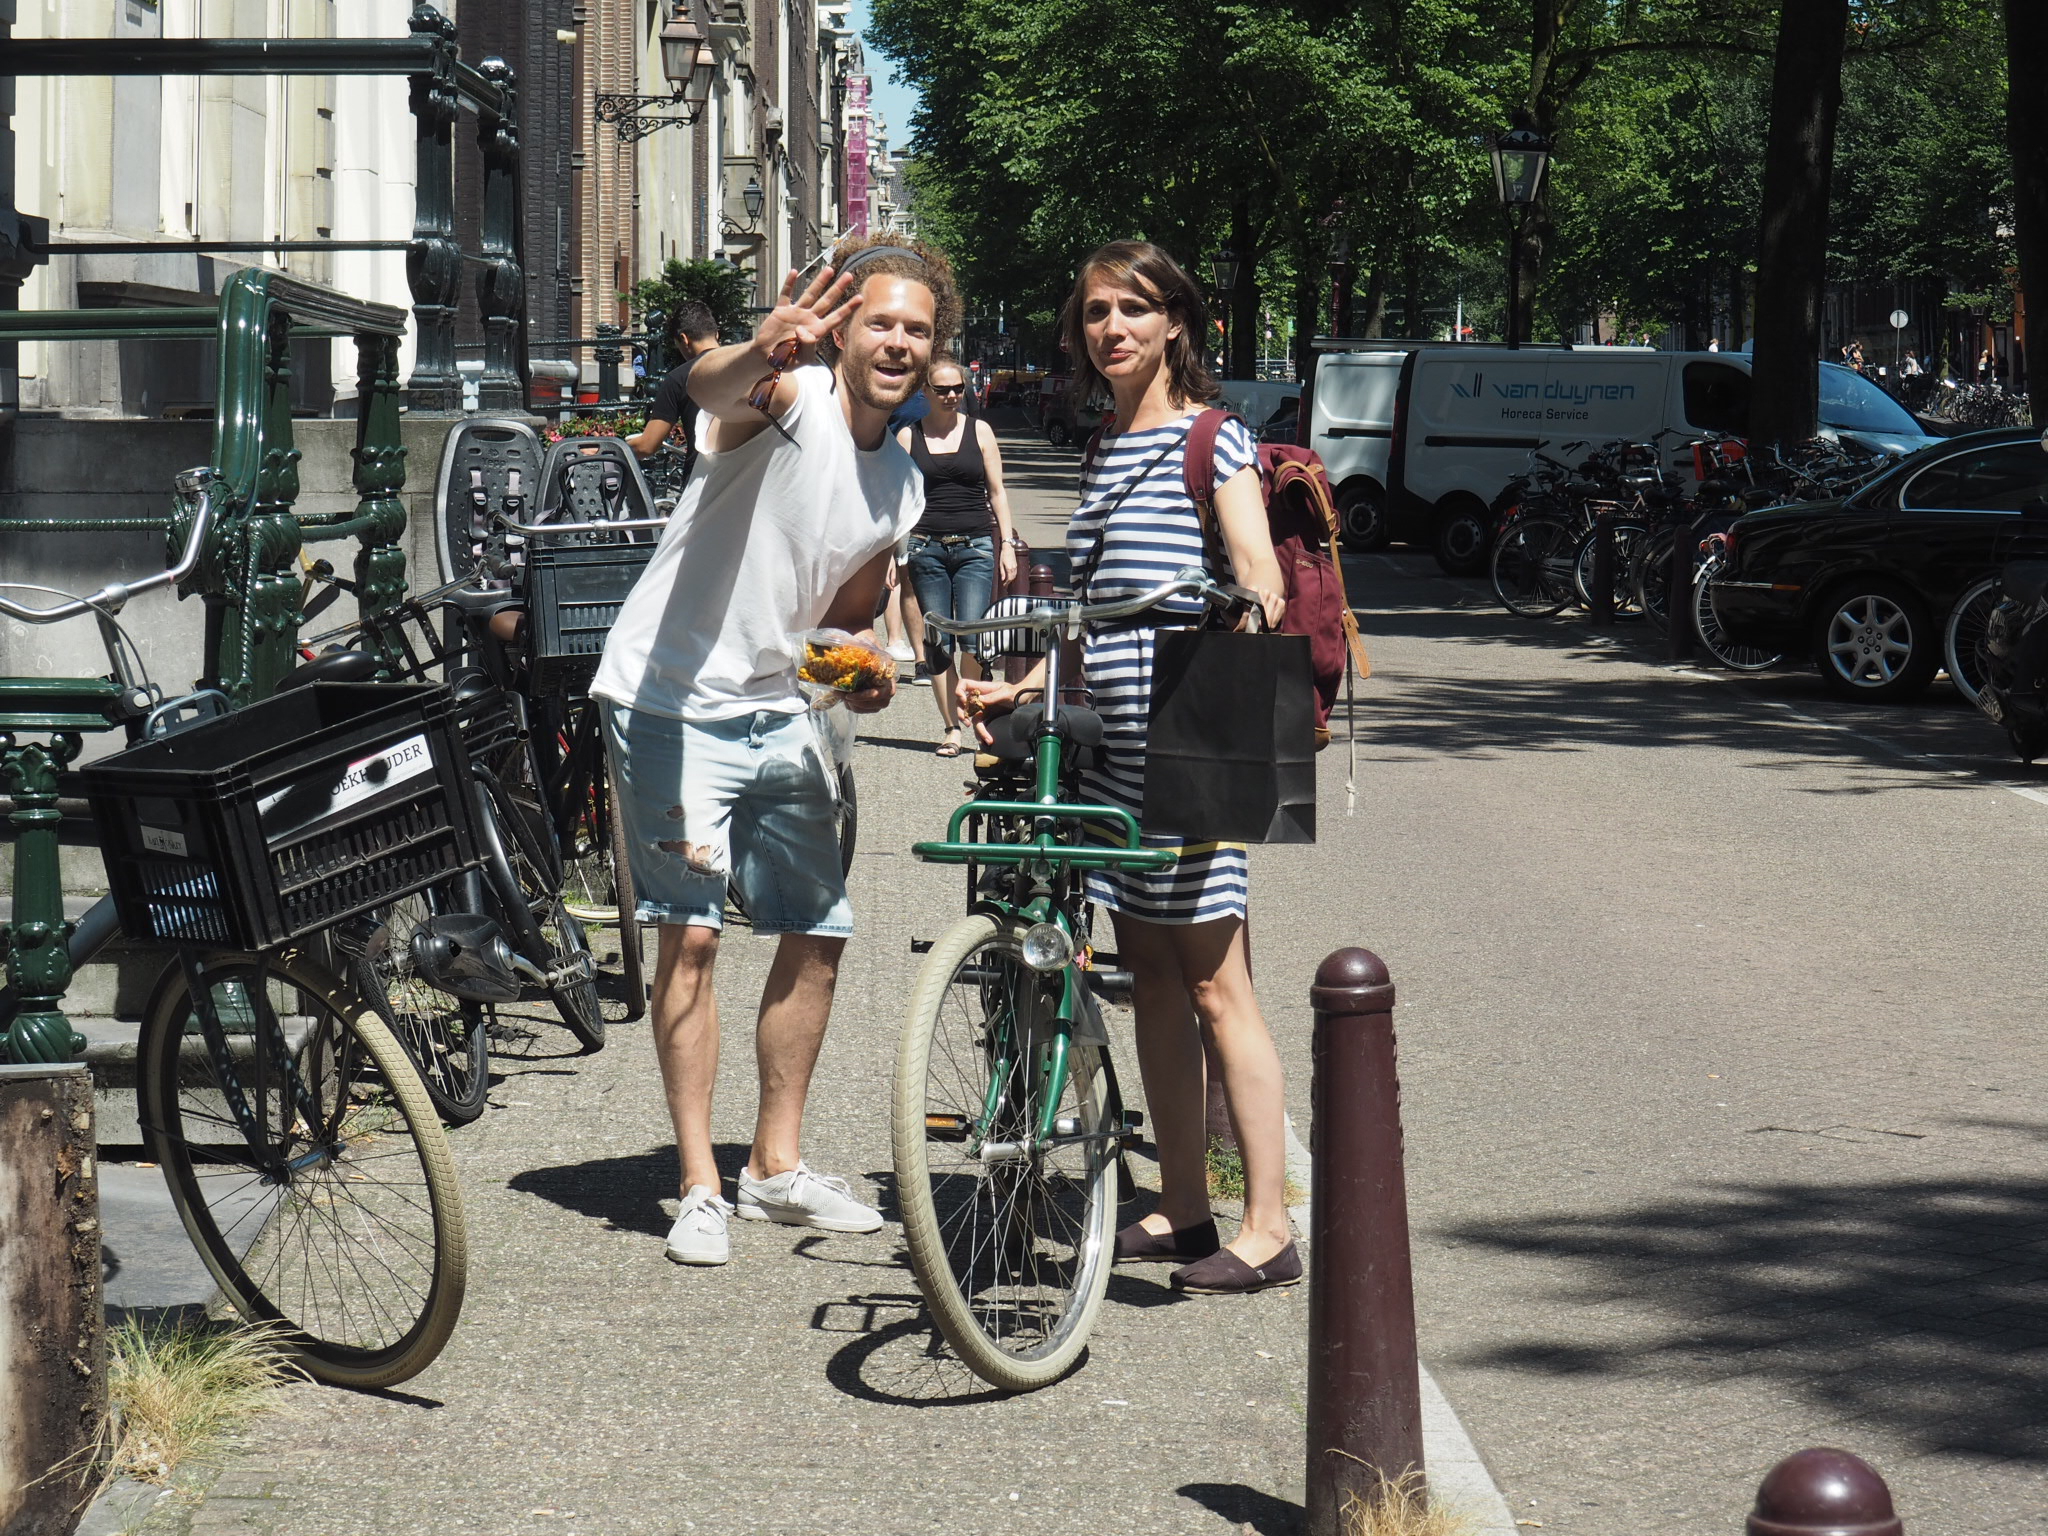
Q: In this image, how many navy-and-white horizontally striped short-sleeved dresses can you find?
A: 1